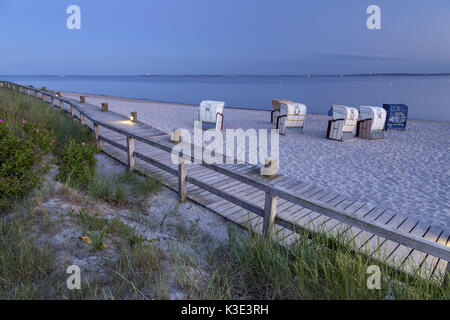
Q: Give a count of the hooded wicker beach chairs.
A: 6